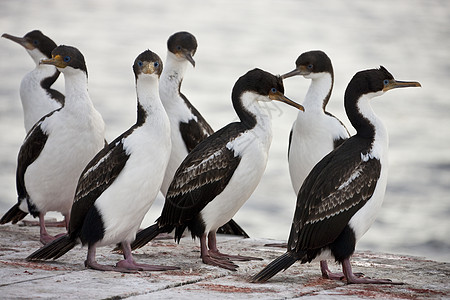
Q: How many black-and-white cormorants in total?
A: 7